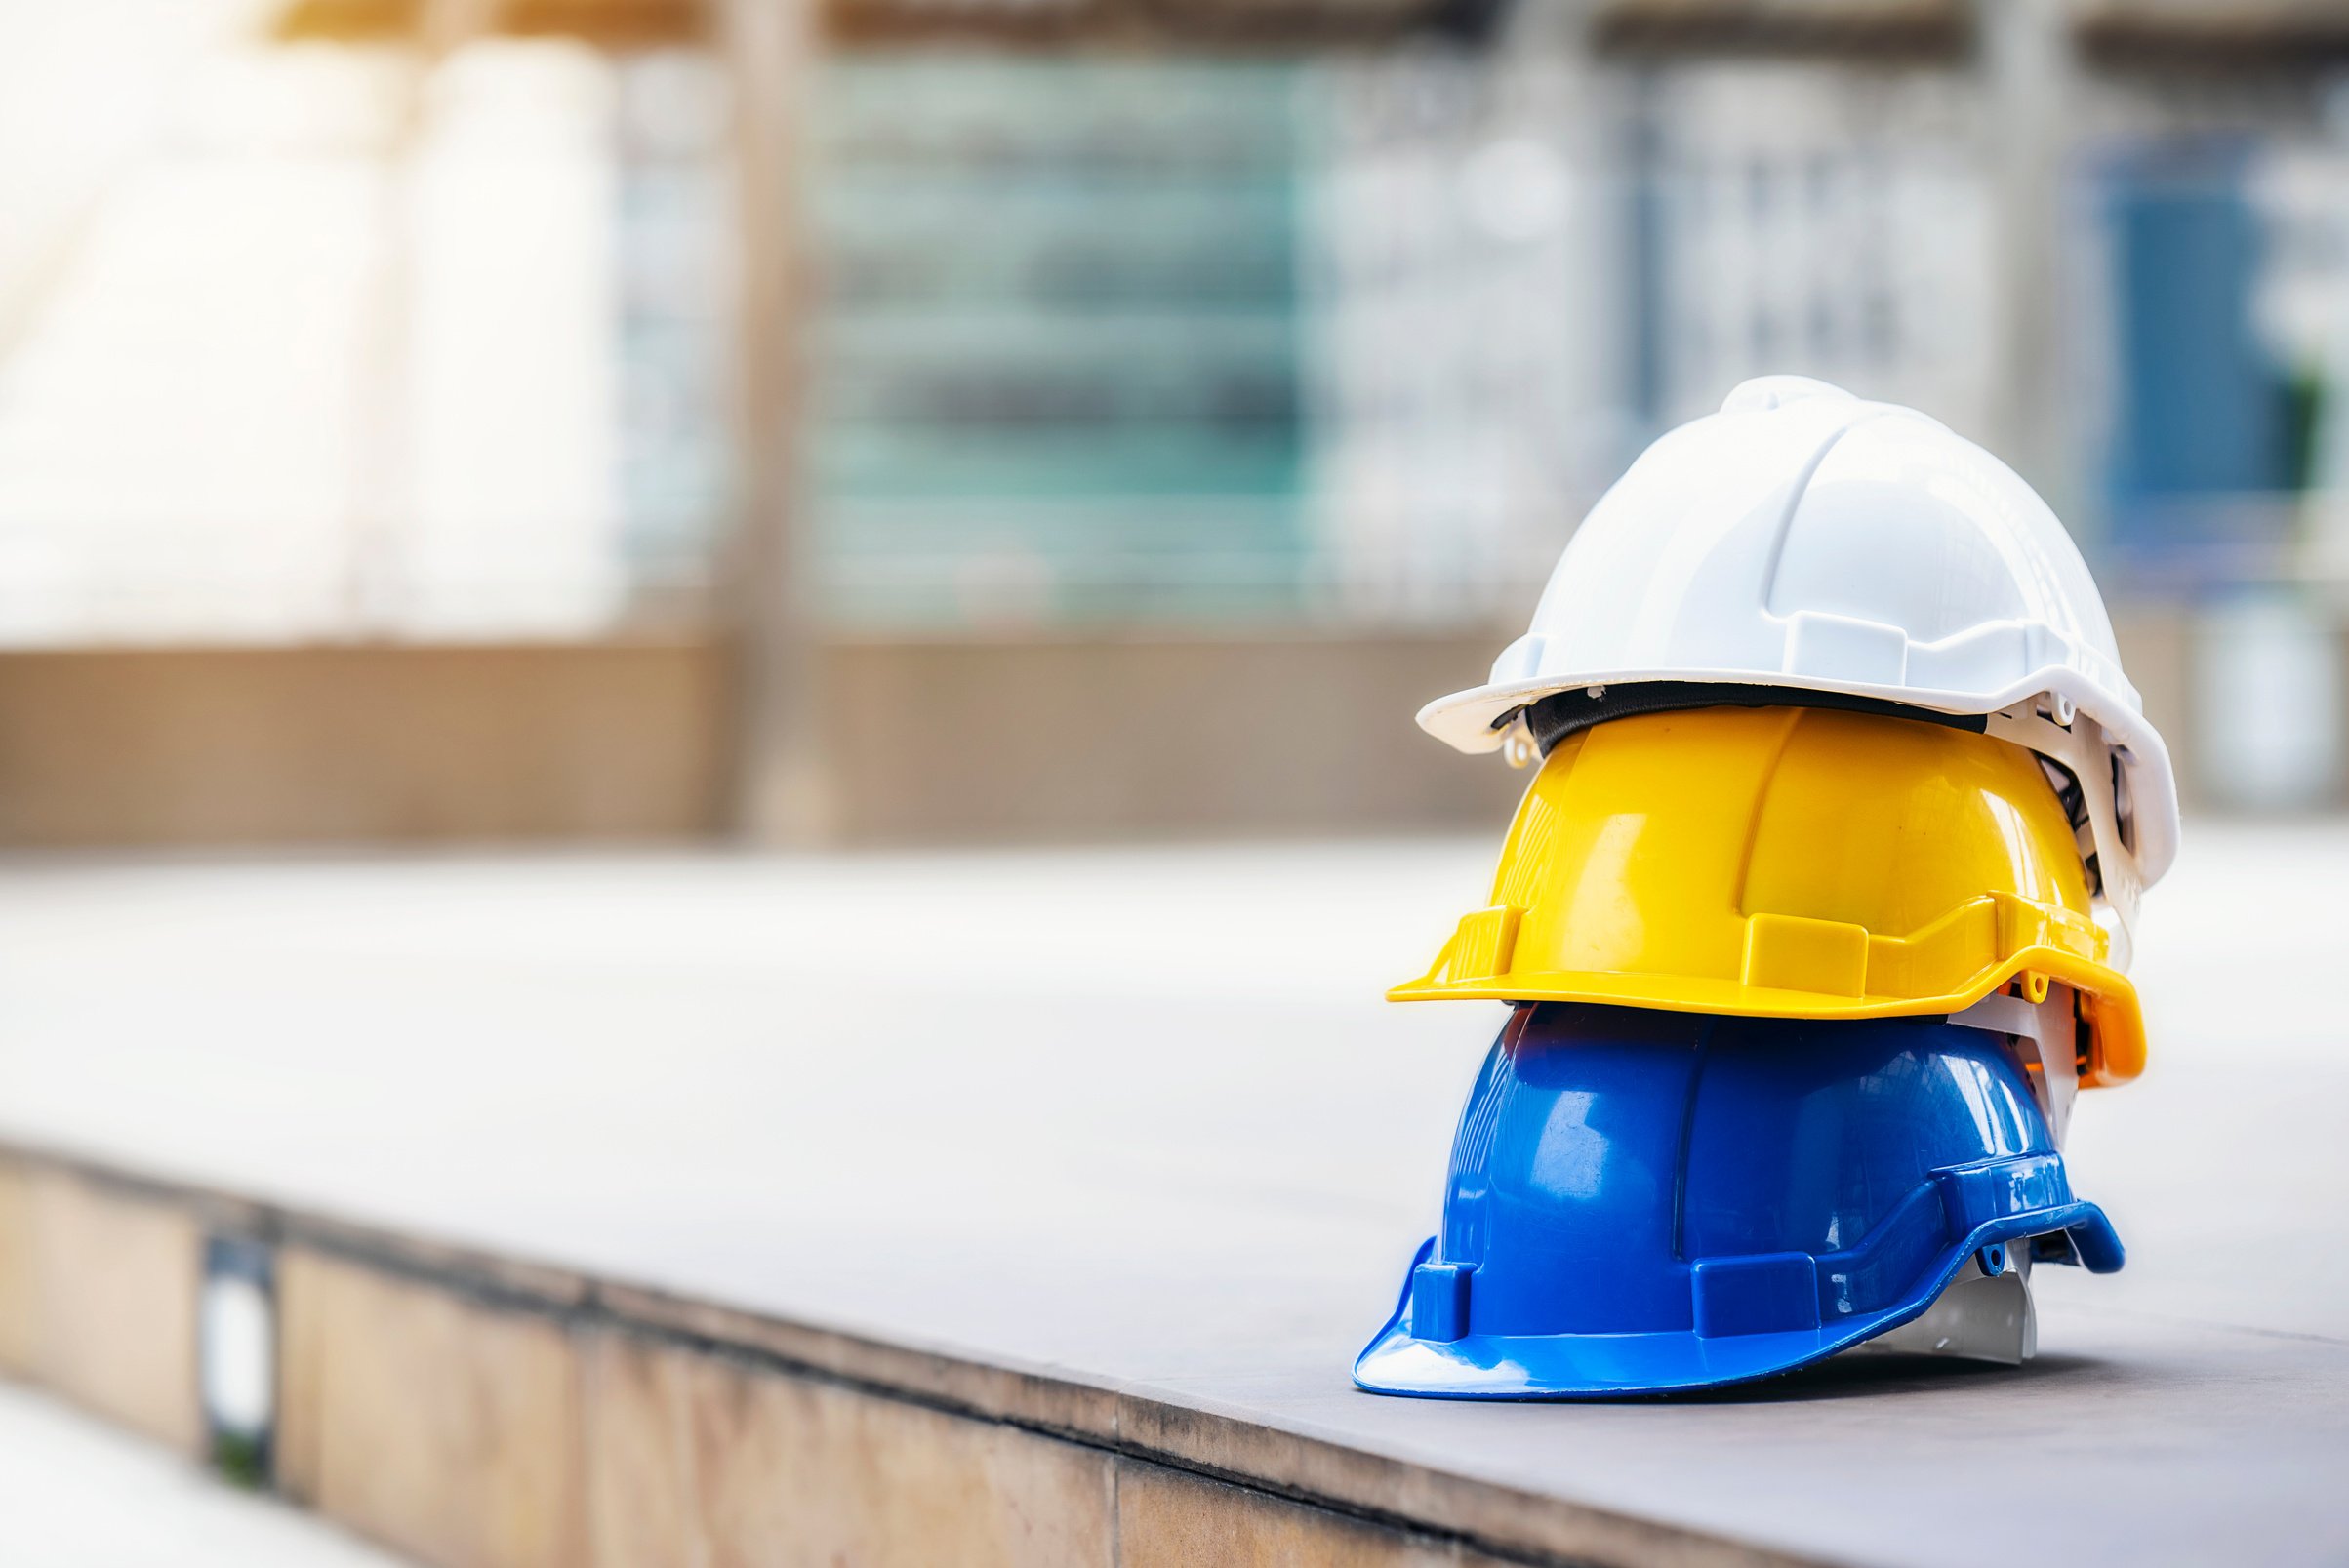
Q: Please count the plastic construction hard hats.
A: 3